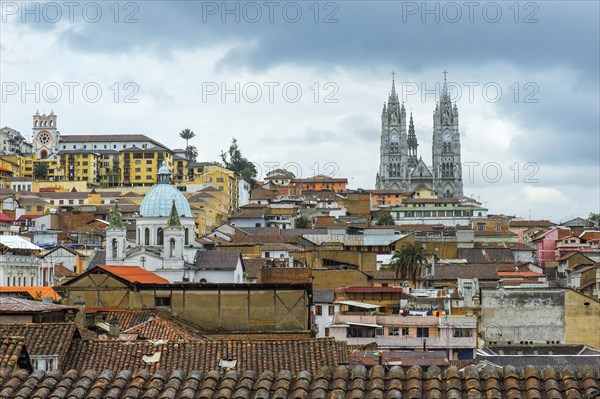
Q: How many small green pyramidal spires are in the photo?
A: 2